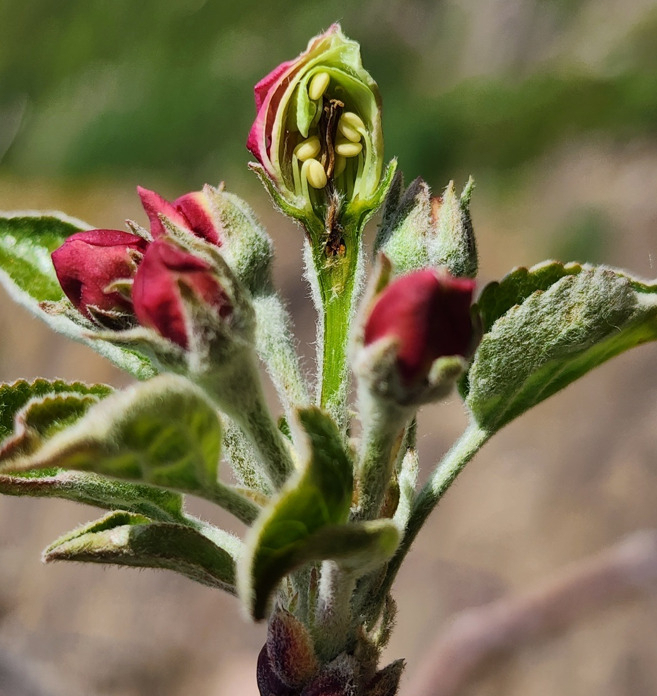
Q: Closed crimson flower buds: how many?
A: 4